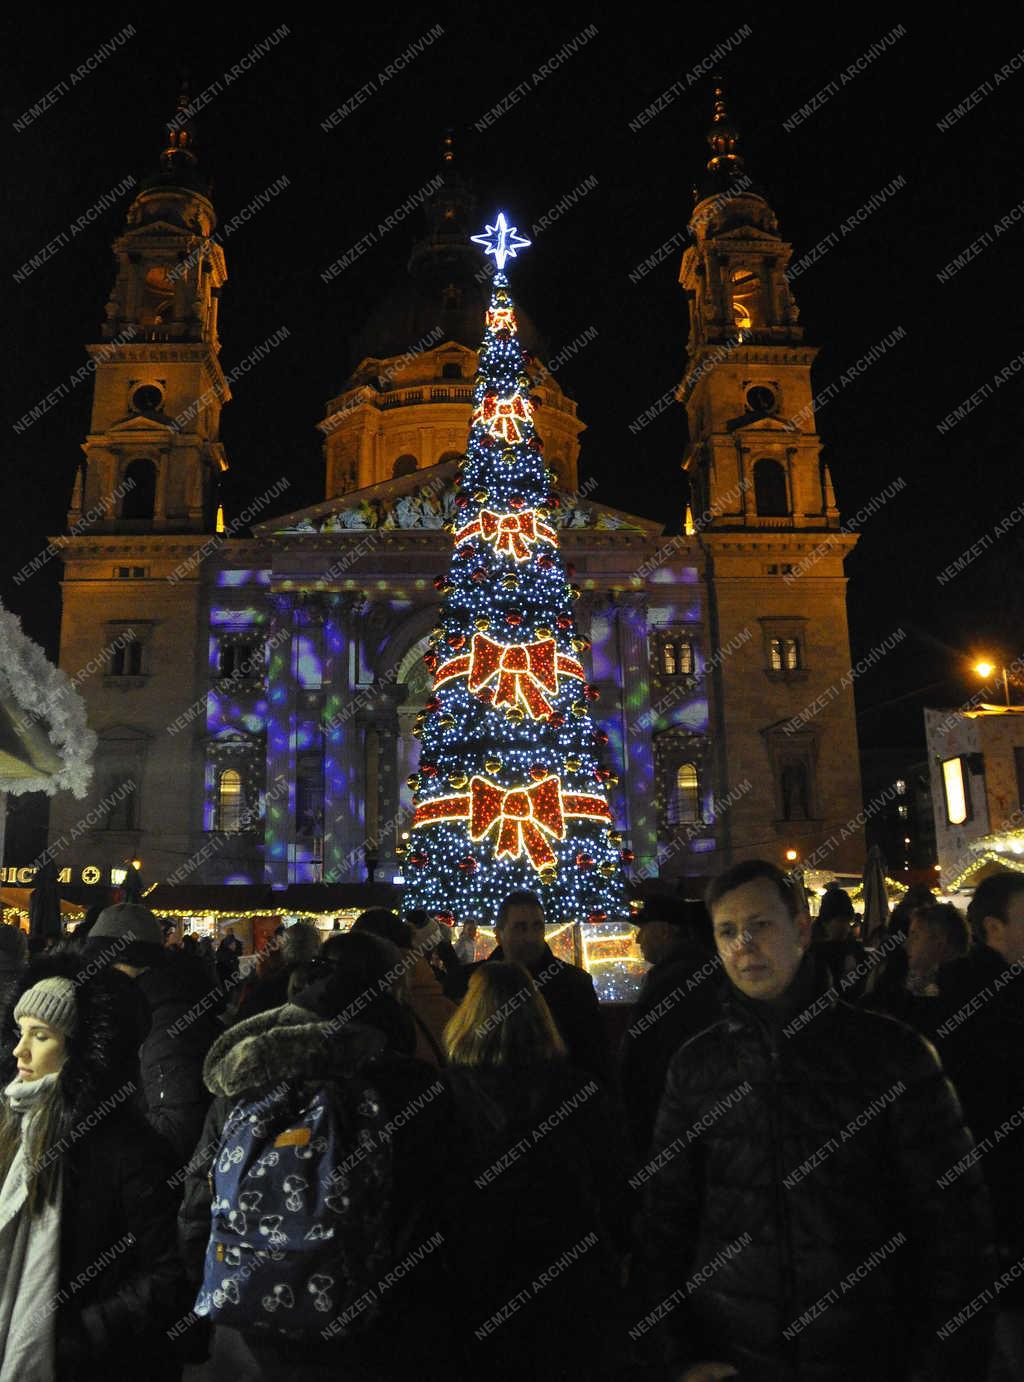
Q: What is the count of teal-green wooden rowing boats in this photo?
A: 0